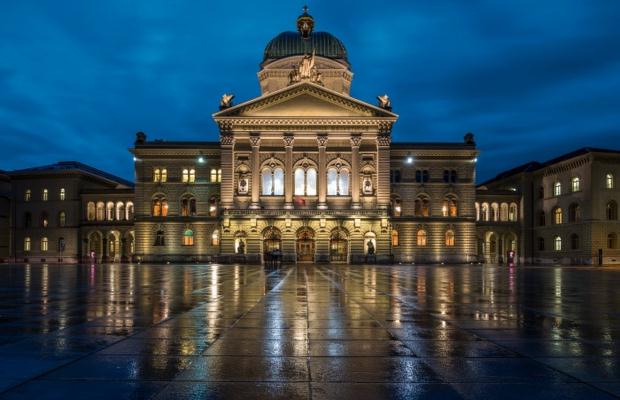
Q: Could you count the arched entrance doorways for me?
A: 3